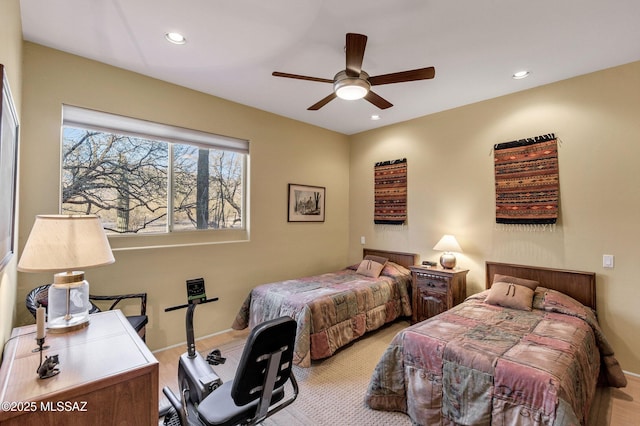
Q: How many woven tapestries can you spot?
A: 2